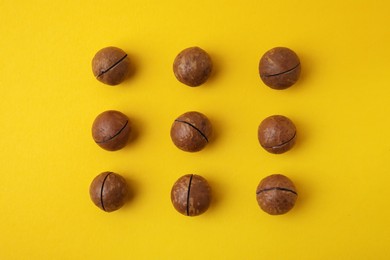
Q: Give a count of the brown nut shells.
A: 9